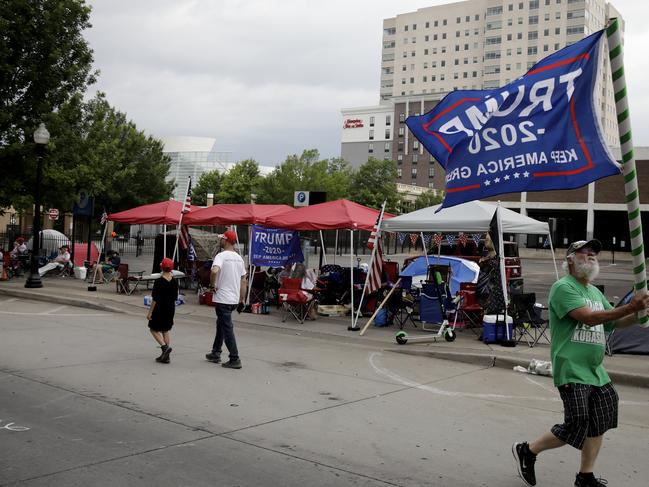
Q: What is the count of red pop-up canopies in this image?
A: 3